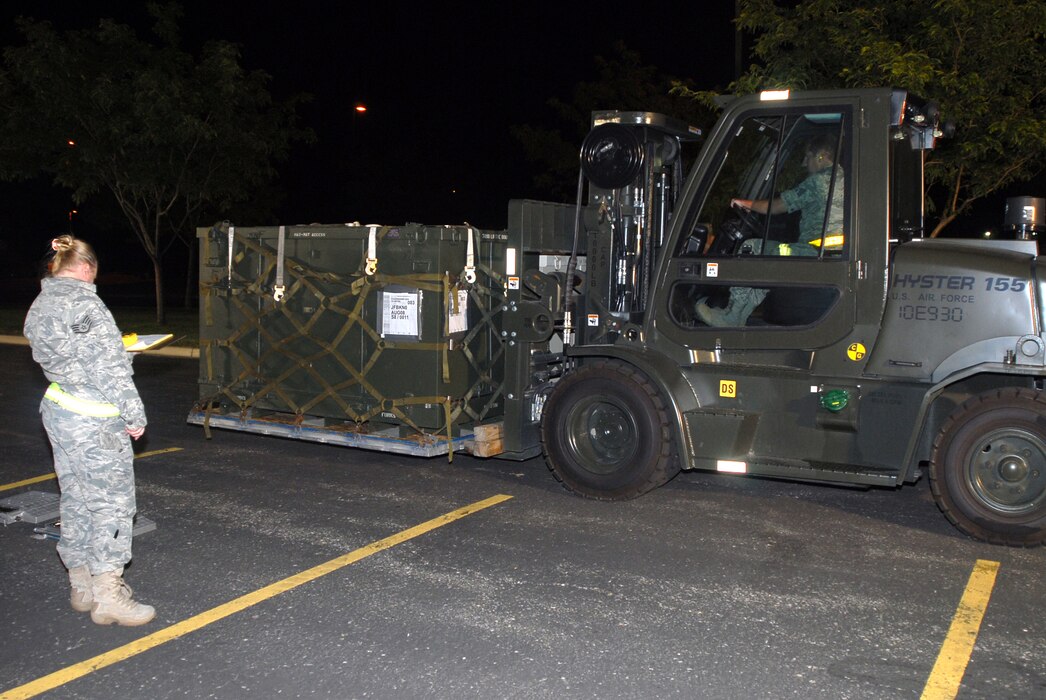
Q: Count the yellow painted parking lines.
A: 3